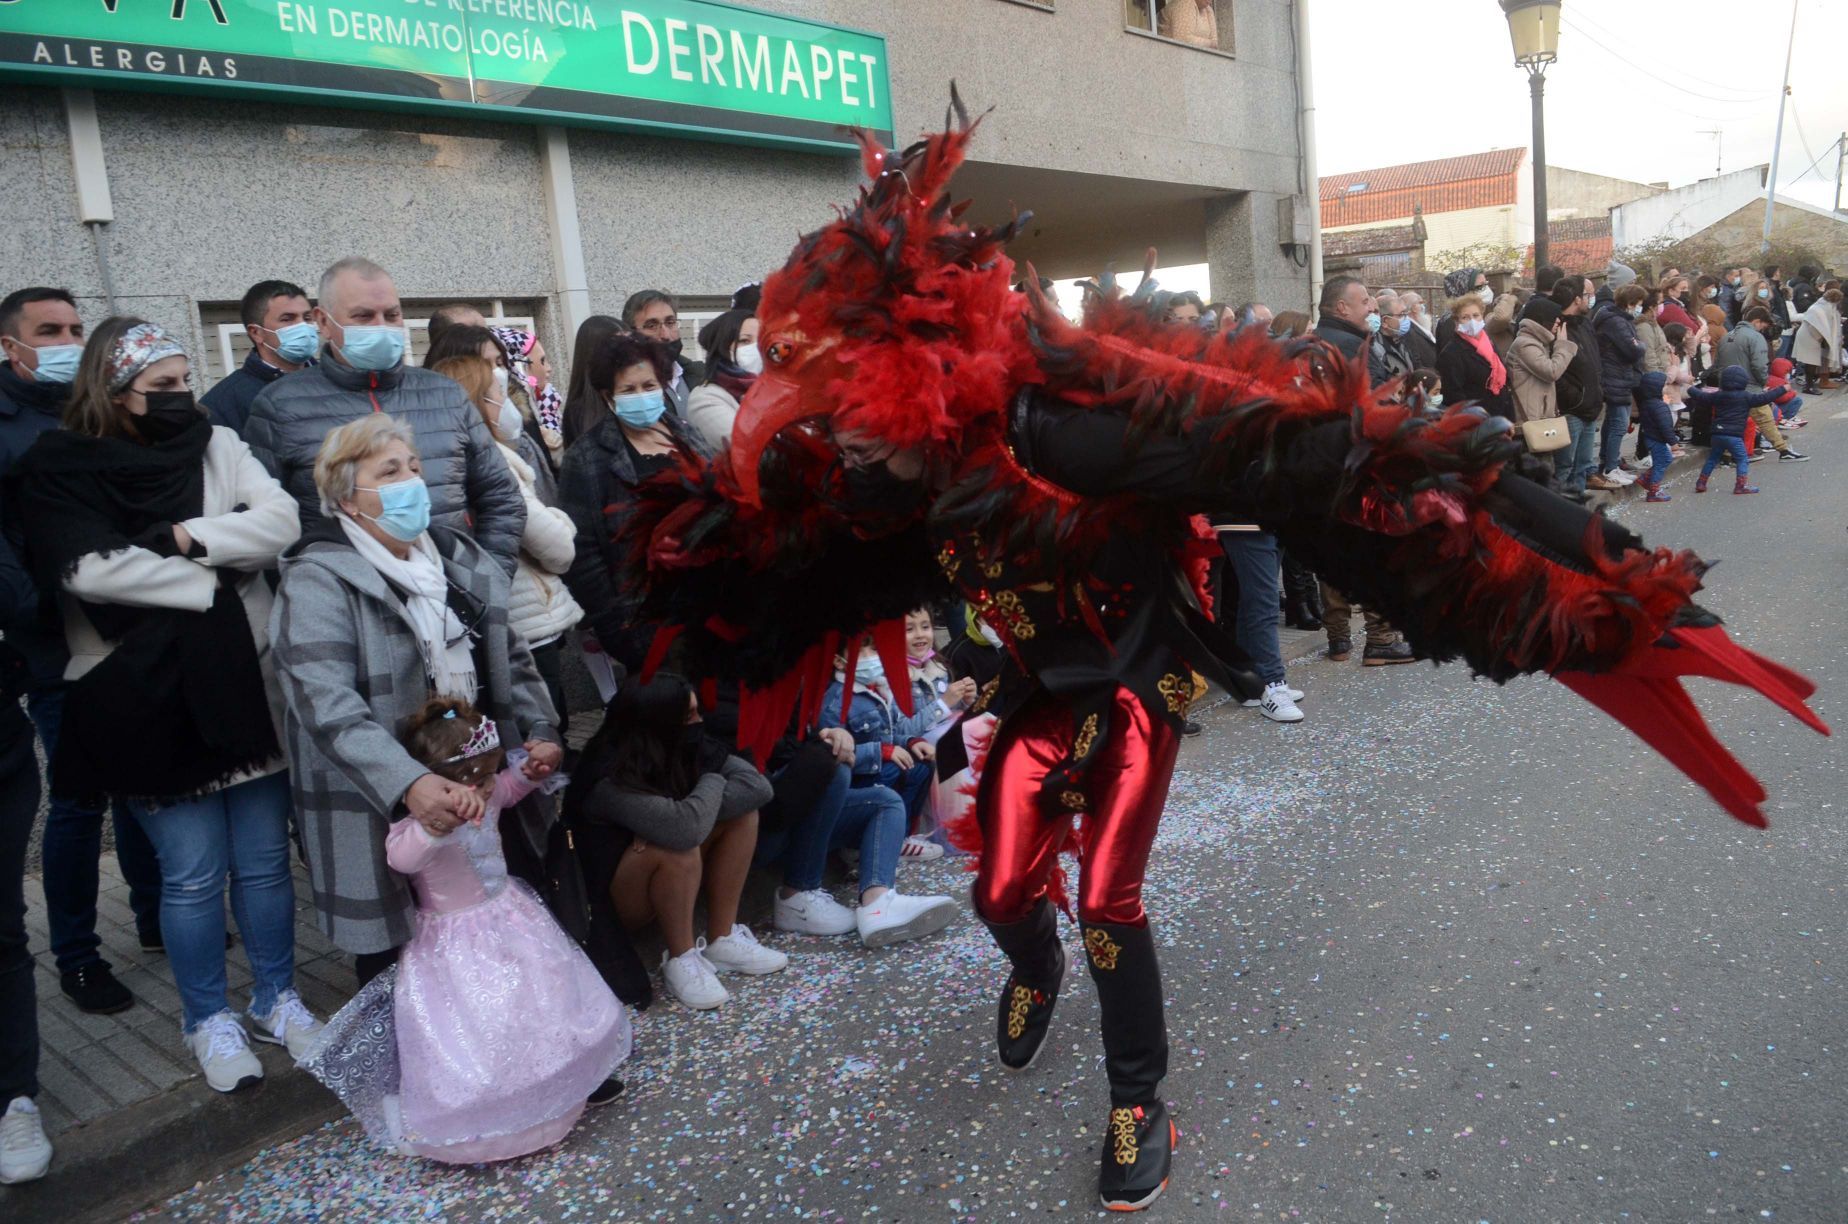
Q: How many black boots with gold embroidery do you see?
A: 2